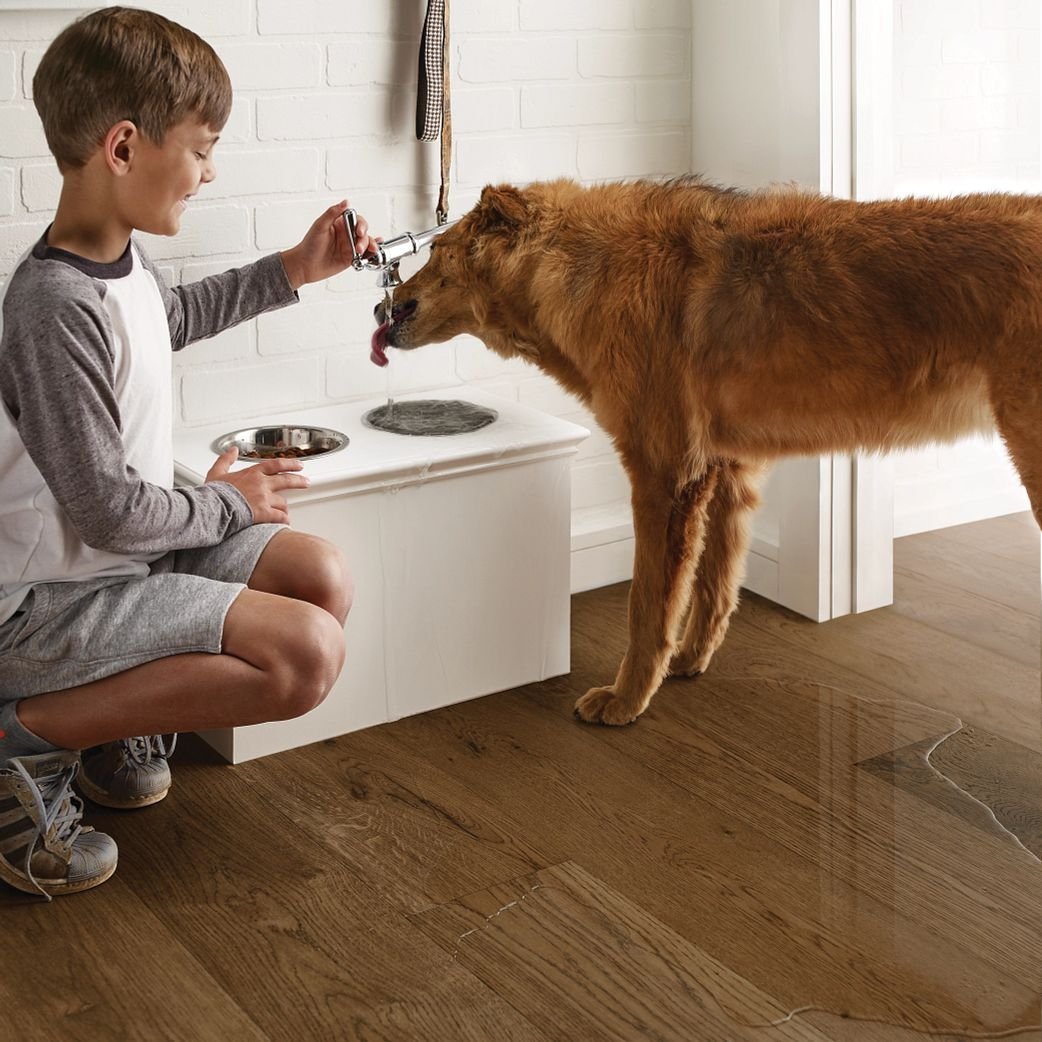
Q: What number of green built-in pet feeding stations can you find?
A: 0